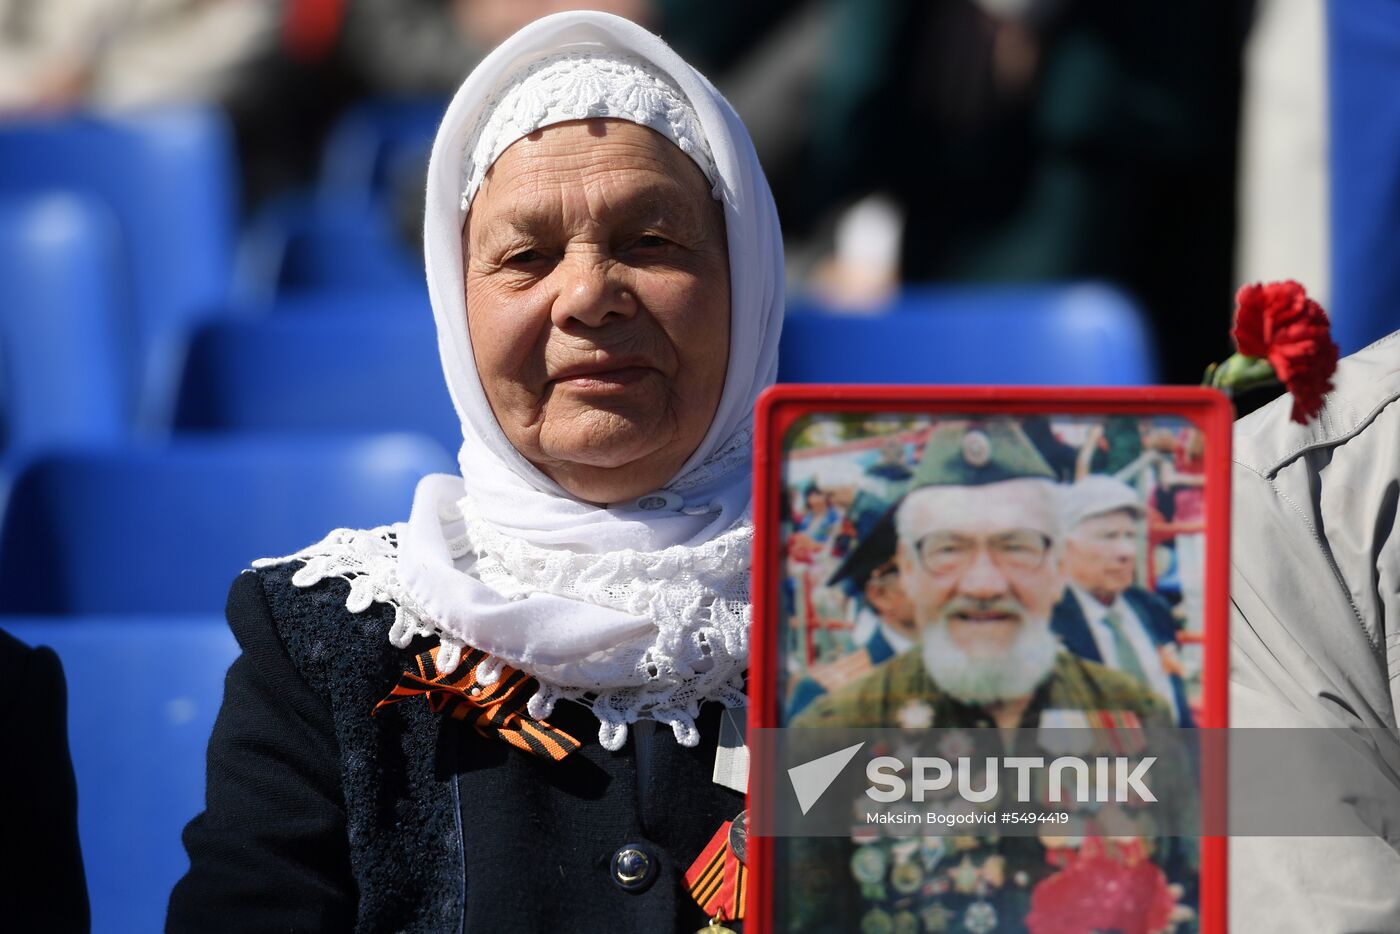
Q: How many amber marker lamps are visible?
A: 0